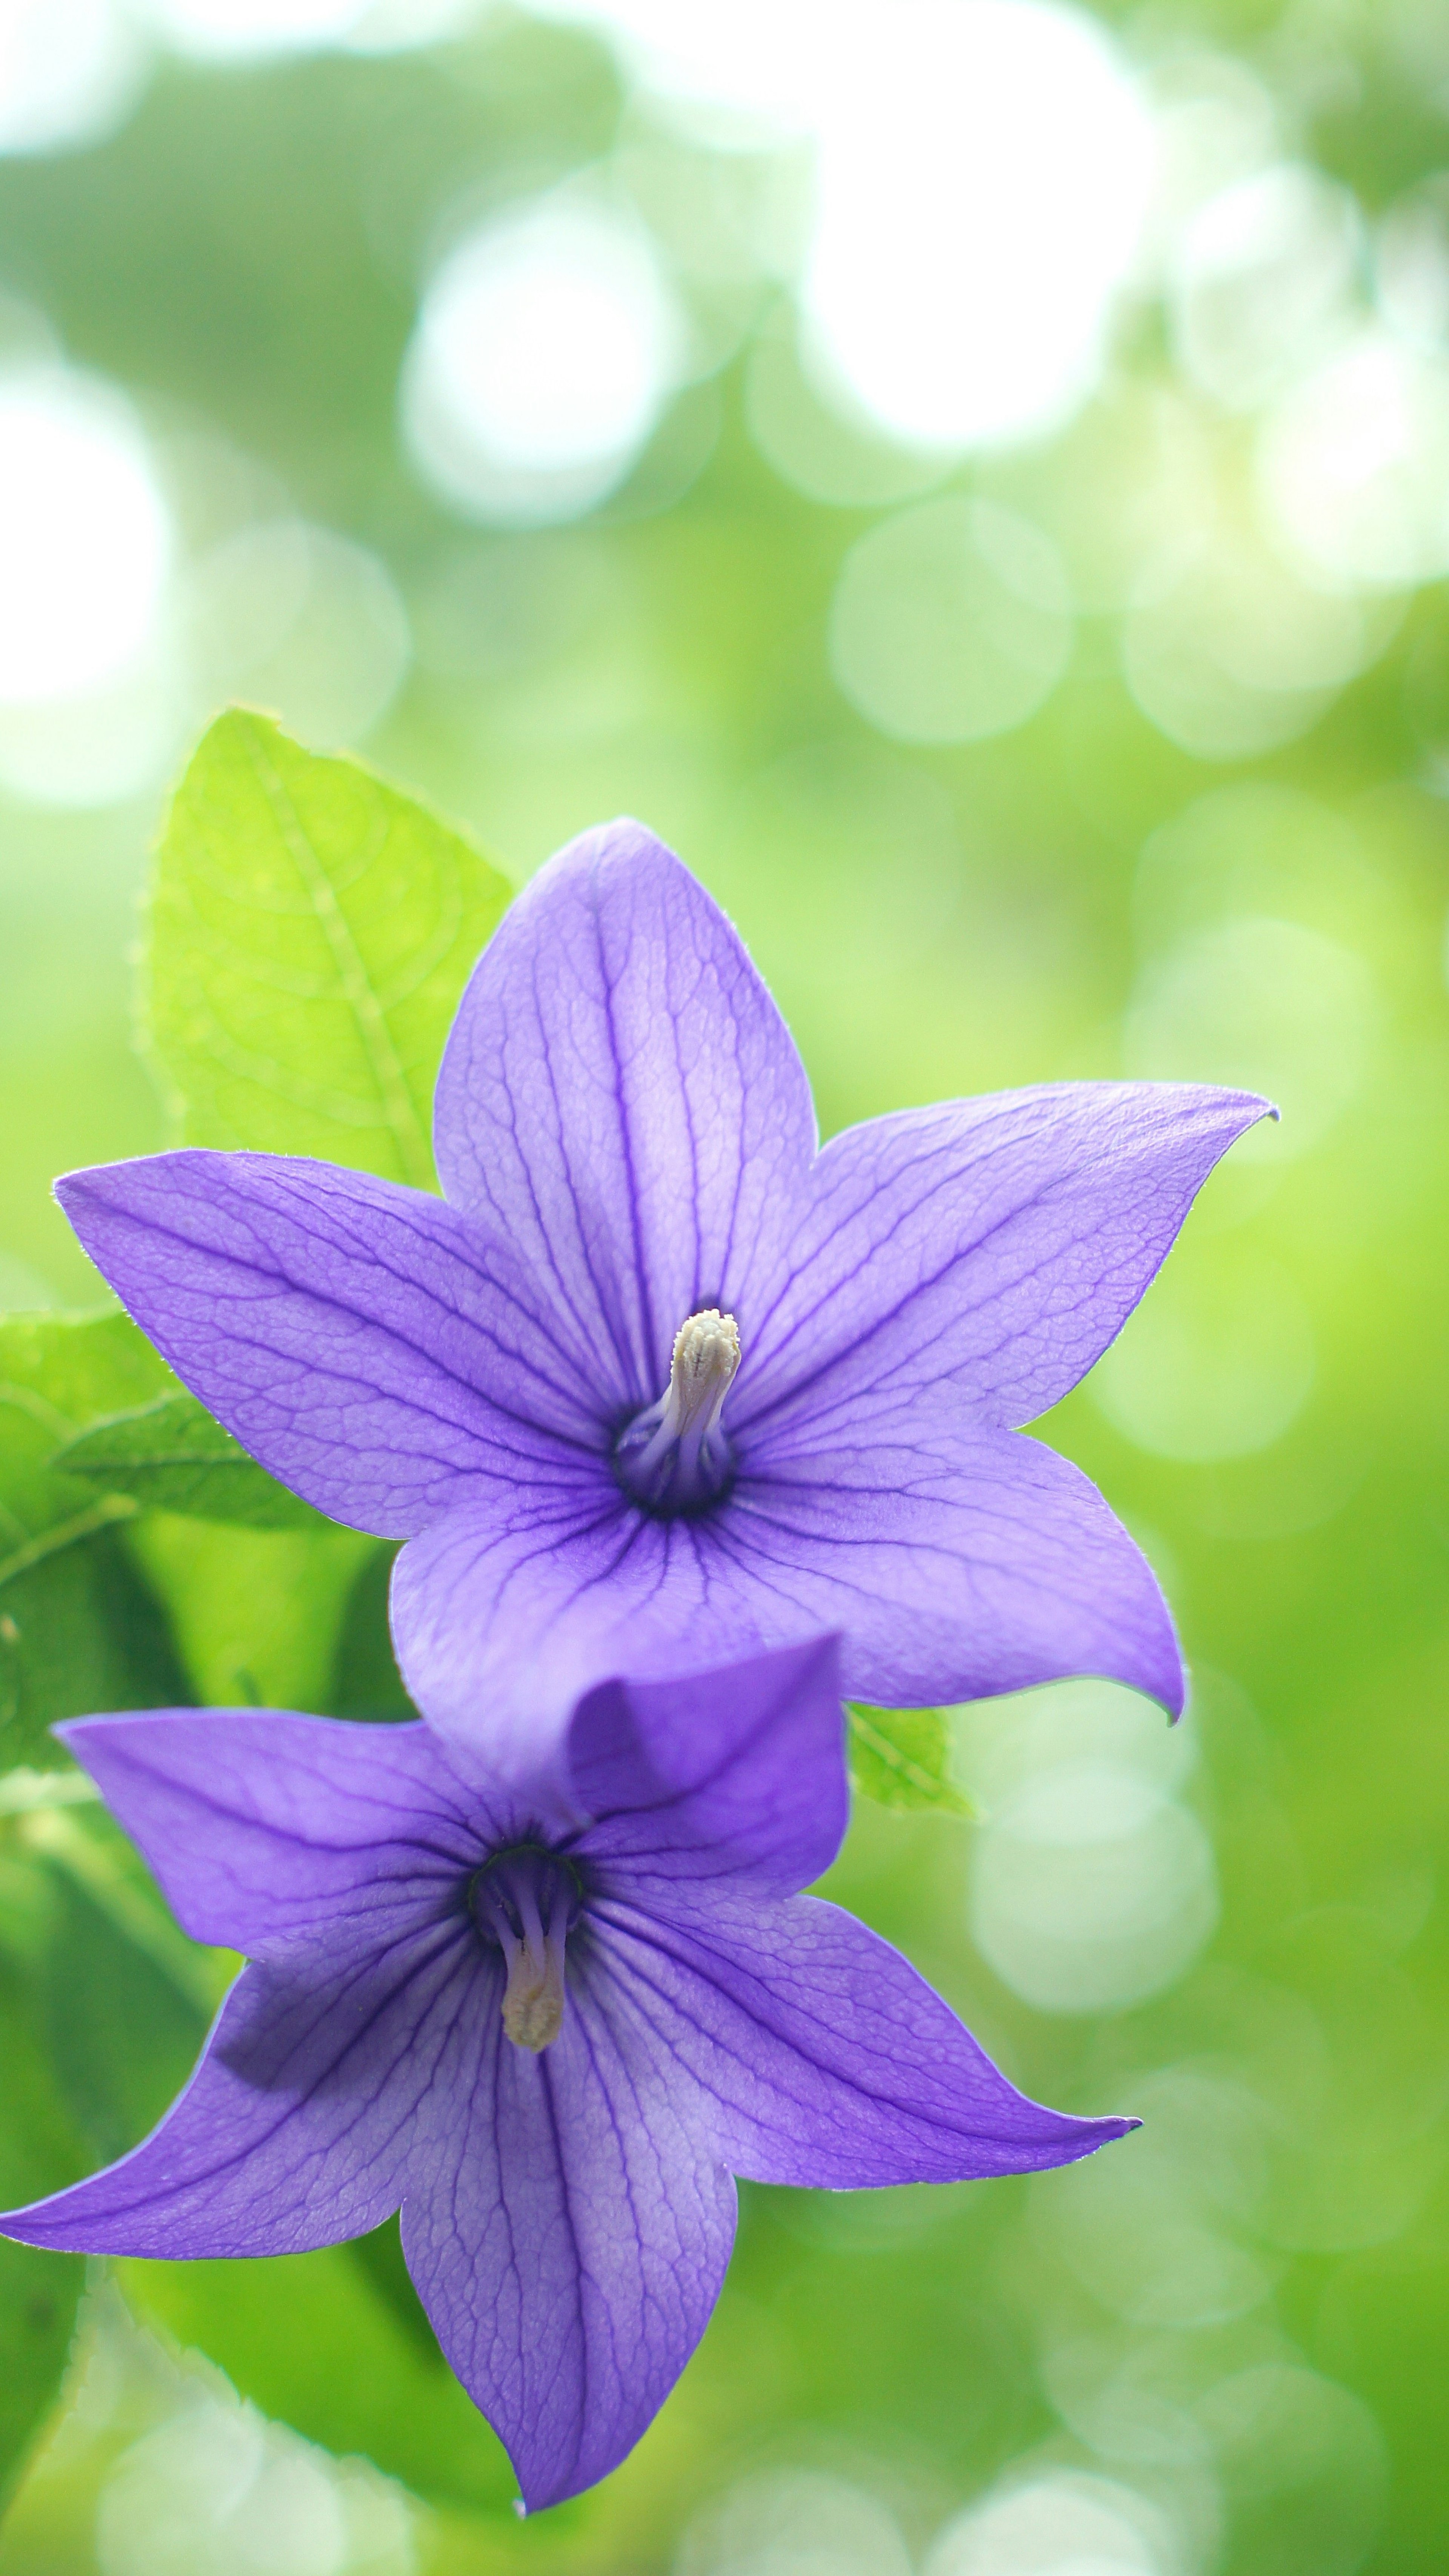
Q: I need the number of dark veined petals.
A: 10